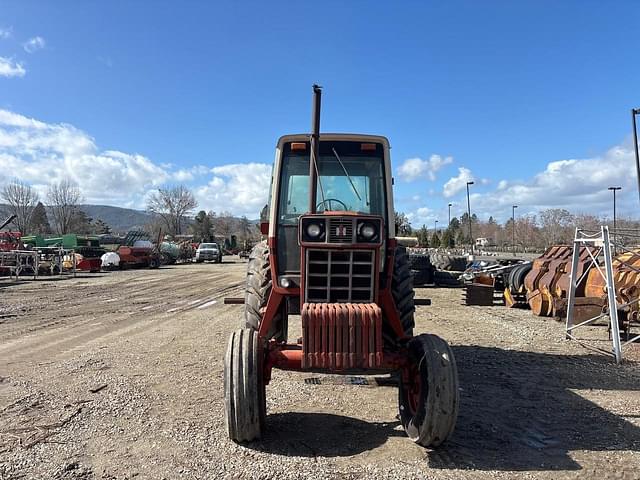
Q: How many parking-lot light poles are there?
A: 6